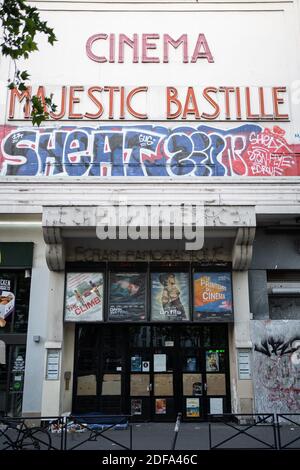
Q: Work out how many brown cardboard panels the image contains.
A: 6